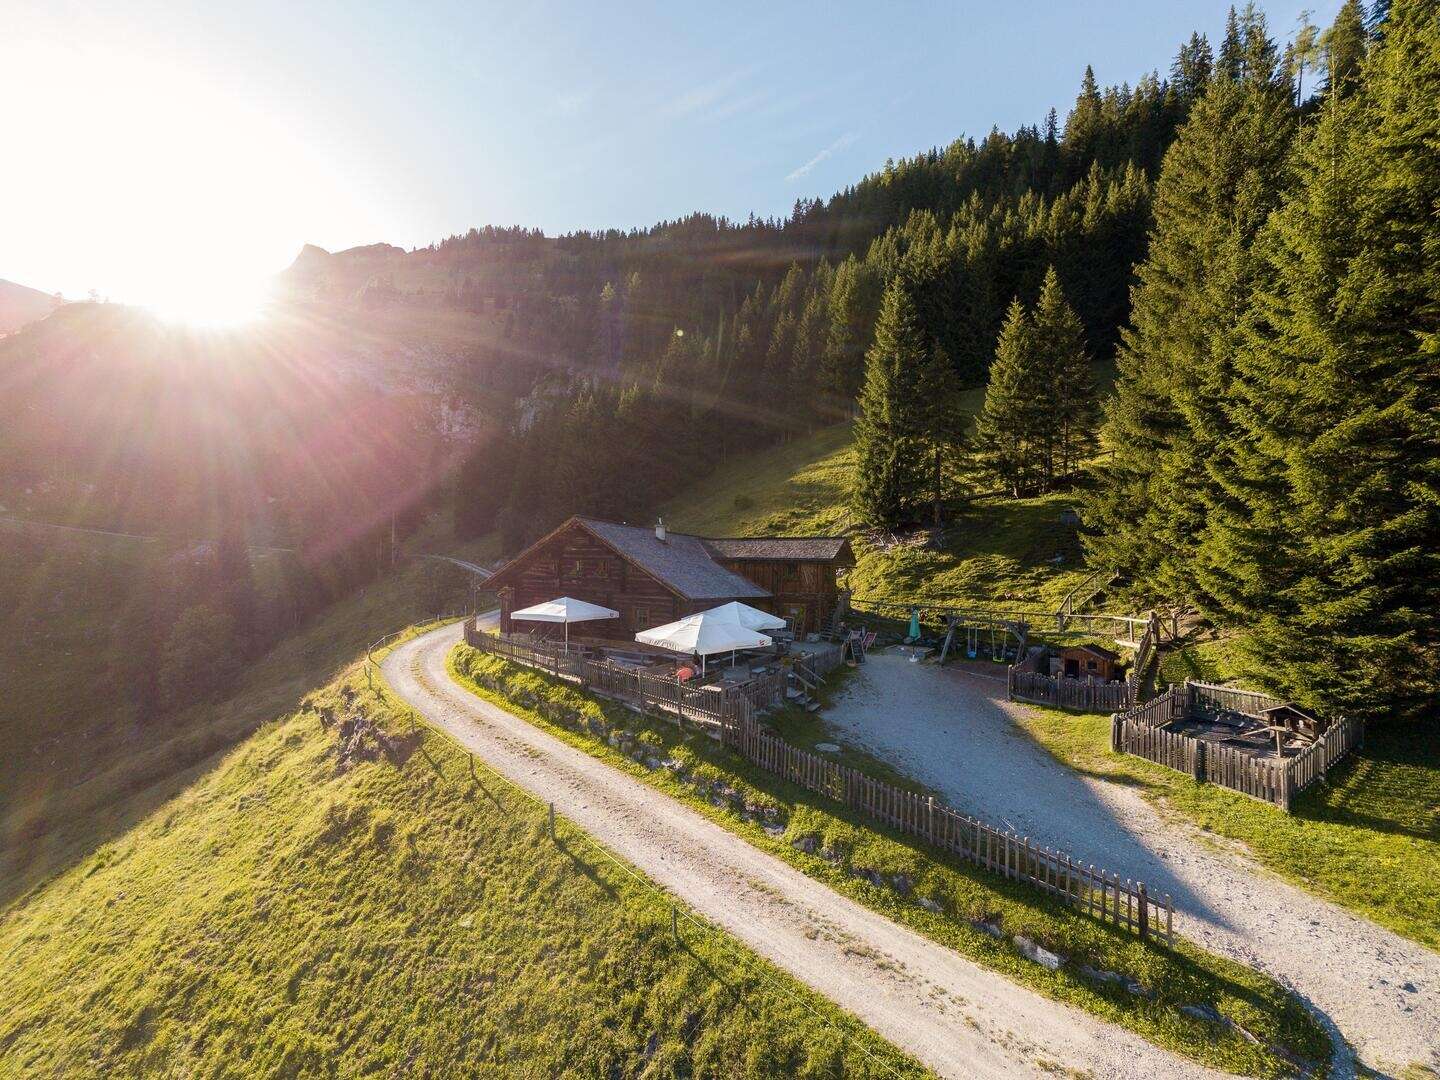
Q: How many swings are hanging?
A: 2